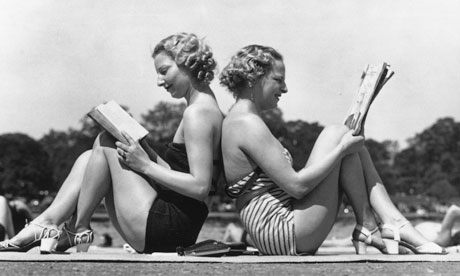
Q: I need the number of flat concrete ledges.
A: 1